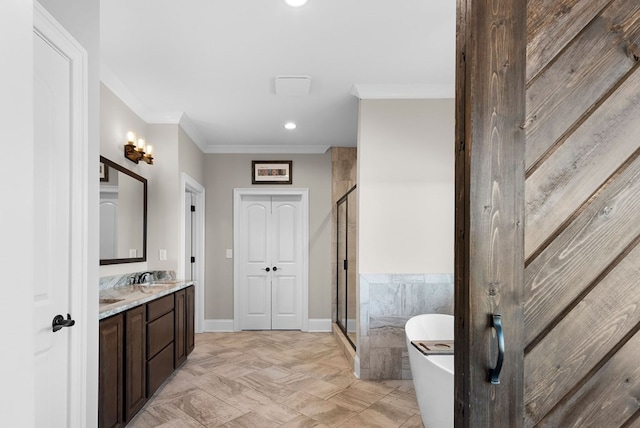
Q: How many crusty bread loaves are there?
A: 0